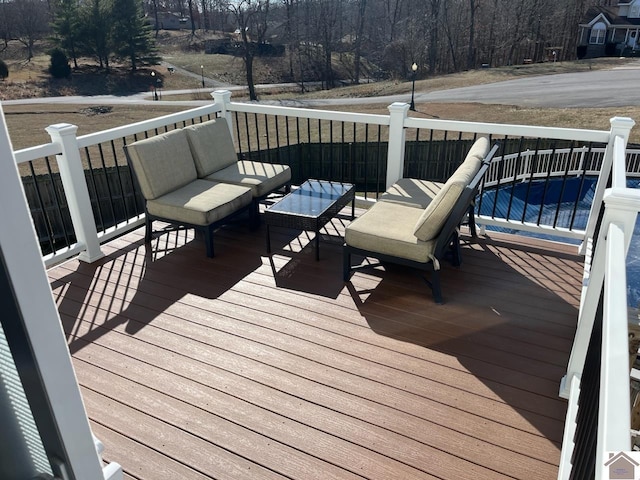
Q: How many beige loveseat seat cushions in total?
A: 4